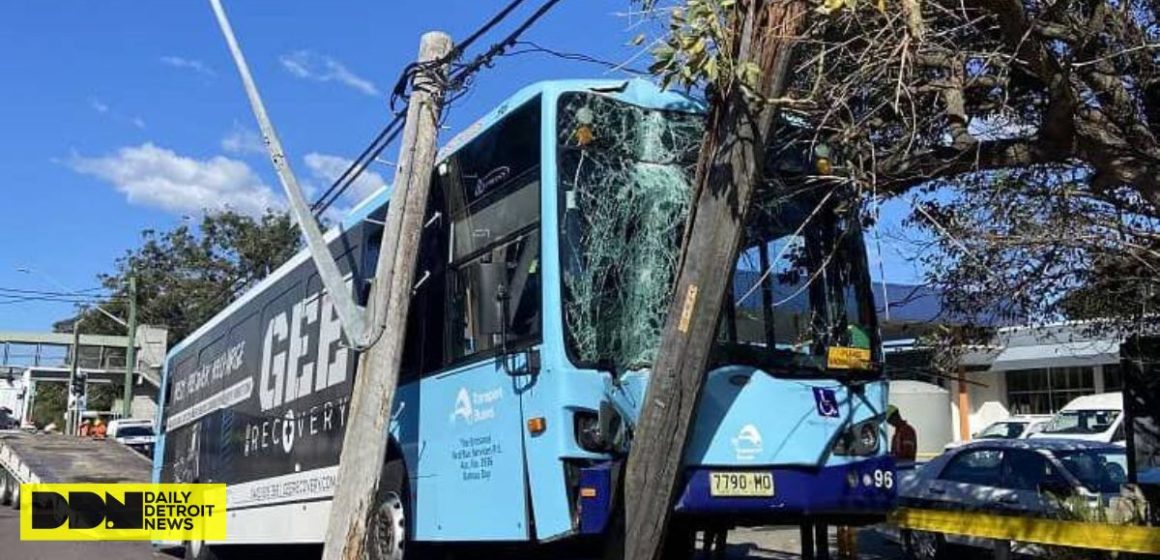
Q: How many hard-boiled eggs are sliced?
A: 0